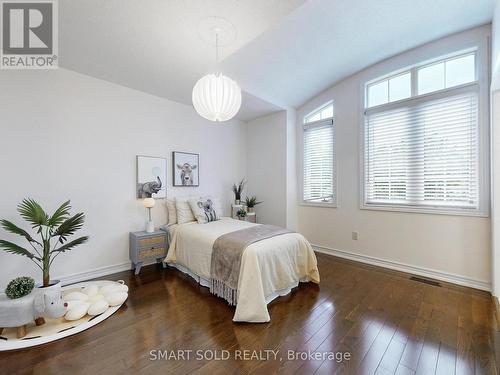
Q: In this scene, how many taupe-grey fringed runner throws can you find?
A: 1